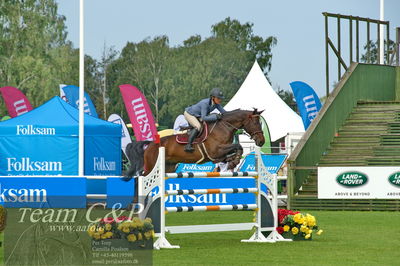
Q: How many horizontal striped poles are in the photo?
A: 3